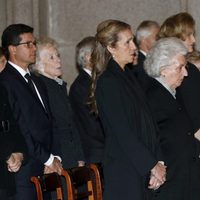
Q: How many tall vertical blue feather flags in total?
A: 0